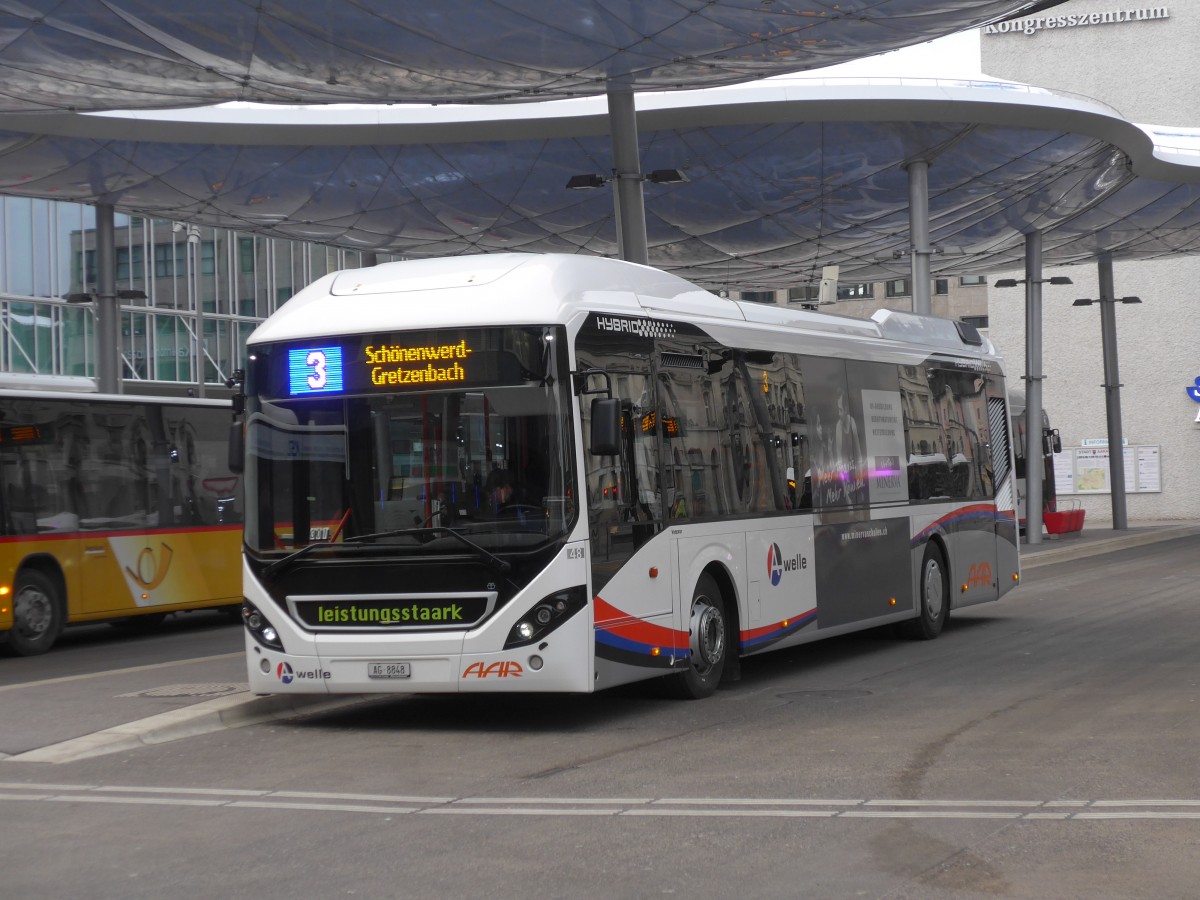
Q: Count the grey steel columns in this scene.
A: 5